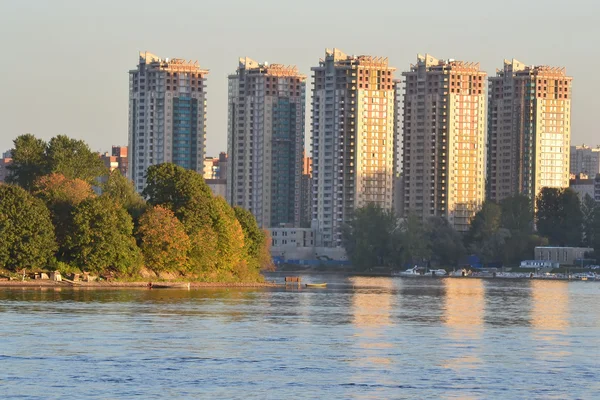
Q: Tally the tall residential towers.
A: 5